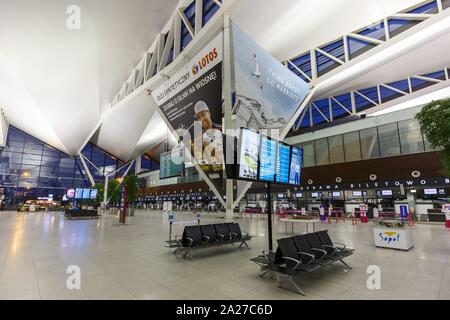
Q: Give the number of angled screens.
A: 4